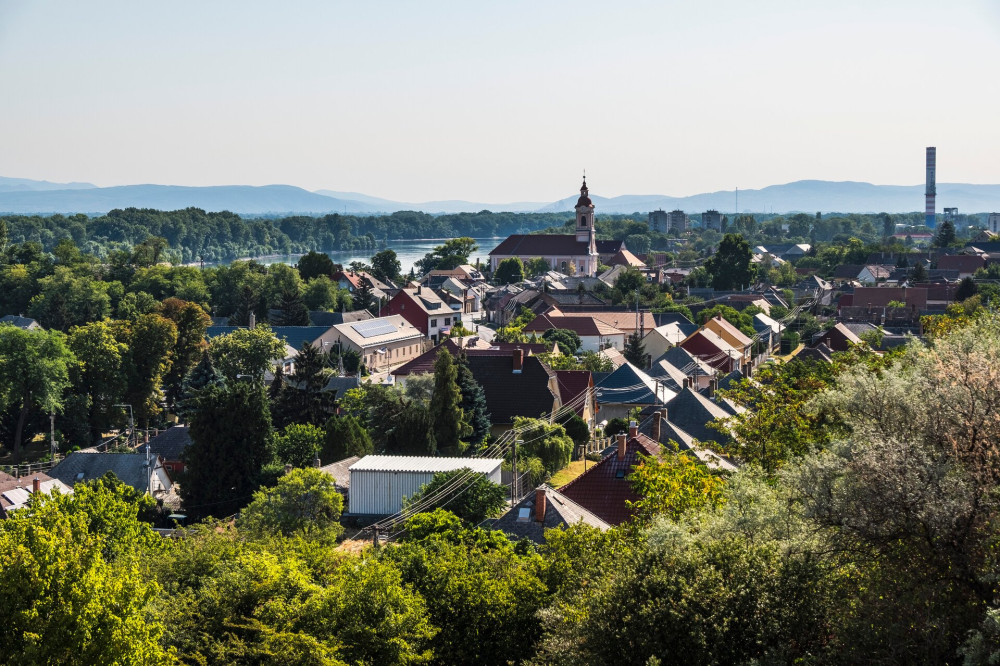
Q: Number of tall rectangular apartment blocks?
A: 3